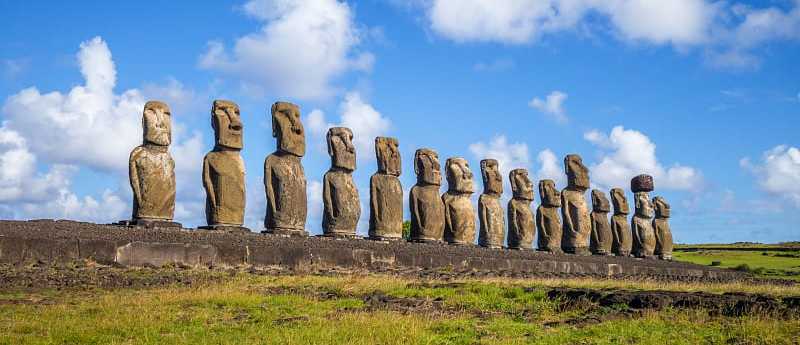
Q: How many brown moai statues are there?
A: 15